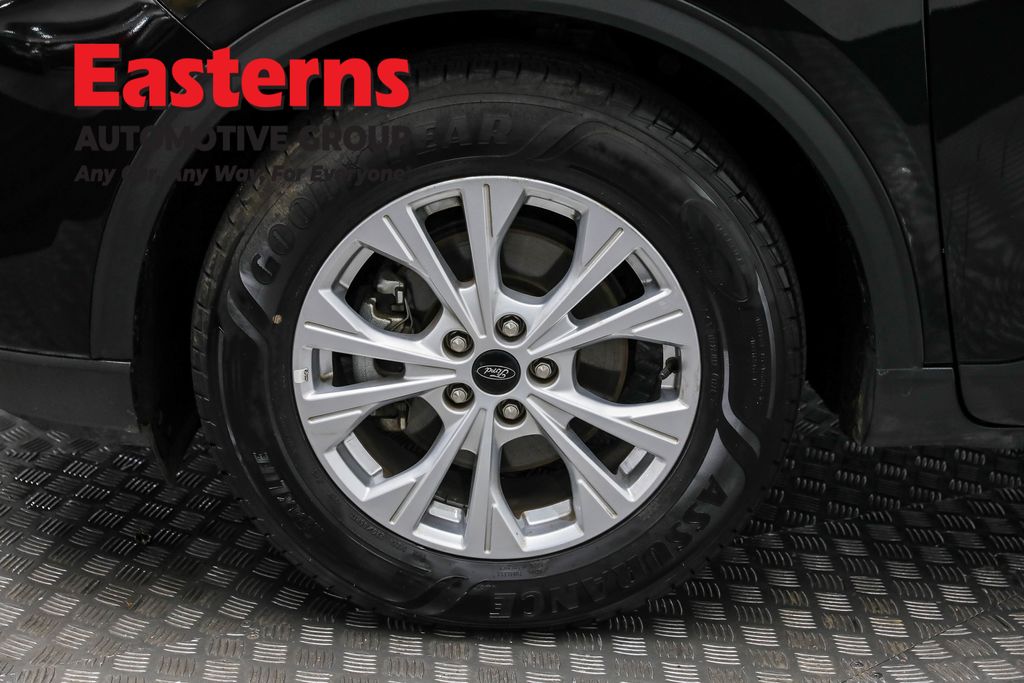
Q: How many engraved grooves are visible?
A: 10